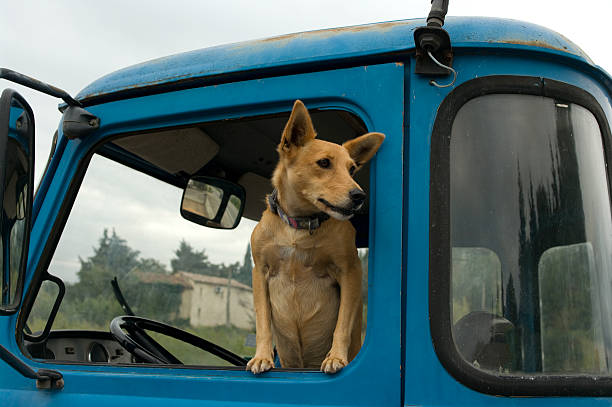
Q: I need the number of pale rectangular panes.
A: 2